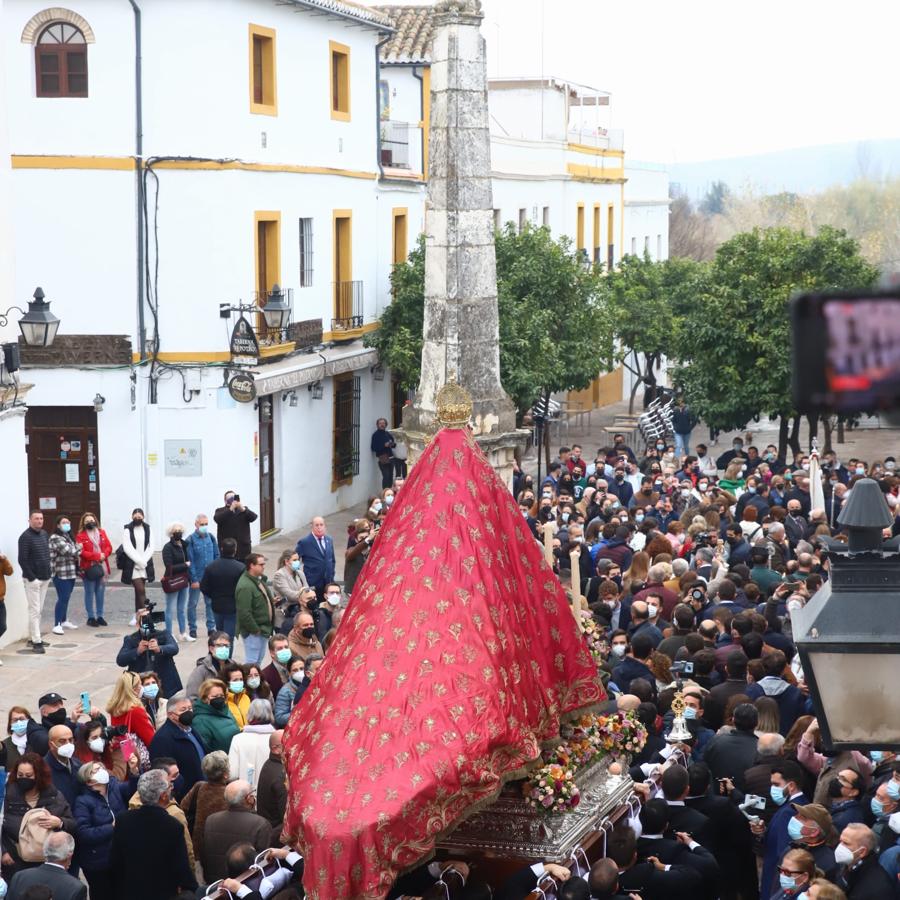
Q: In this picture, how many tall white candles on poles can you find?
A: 2